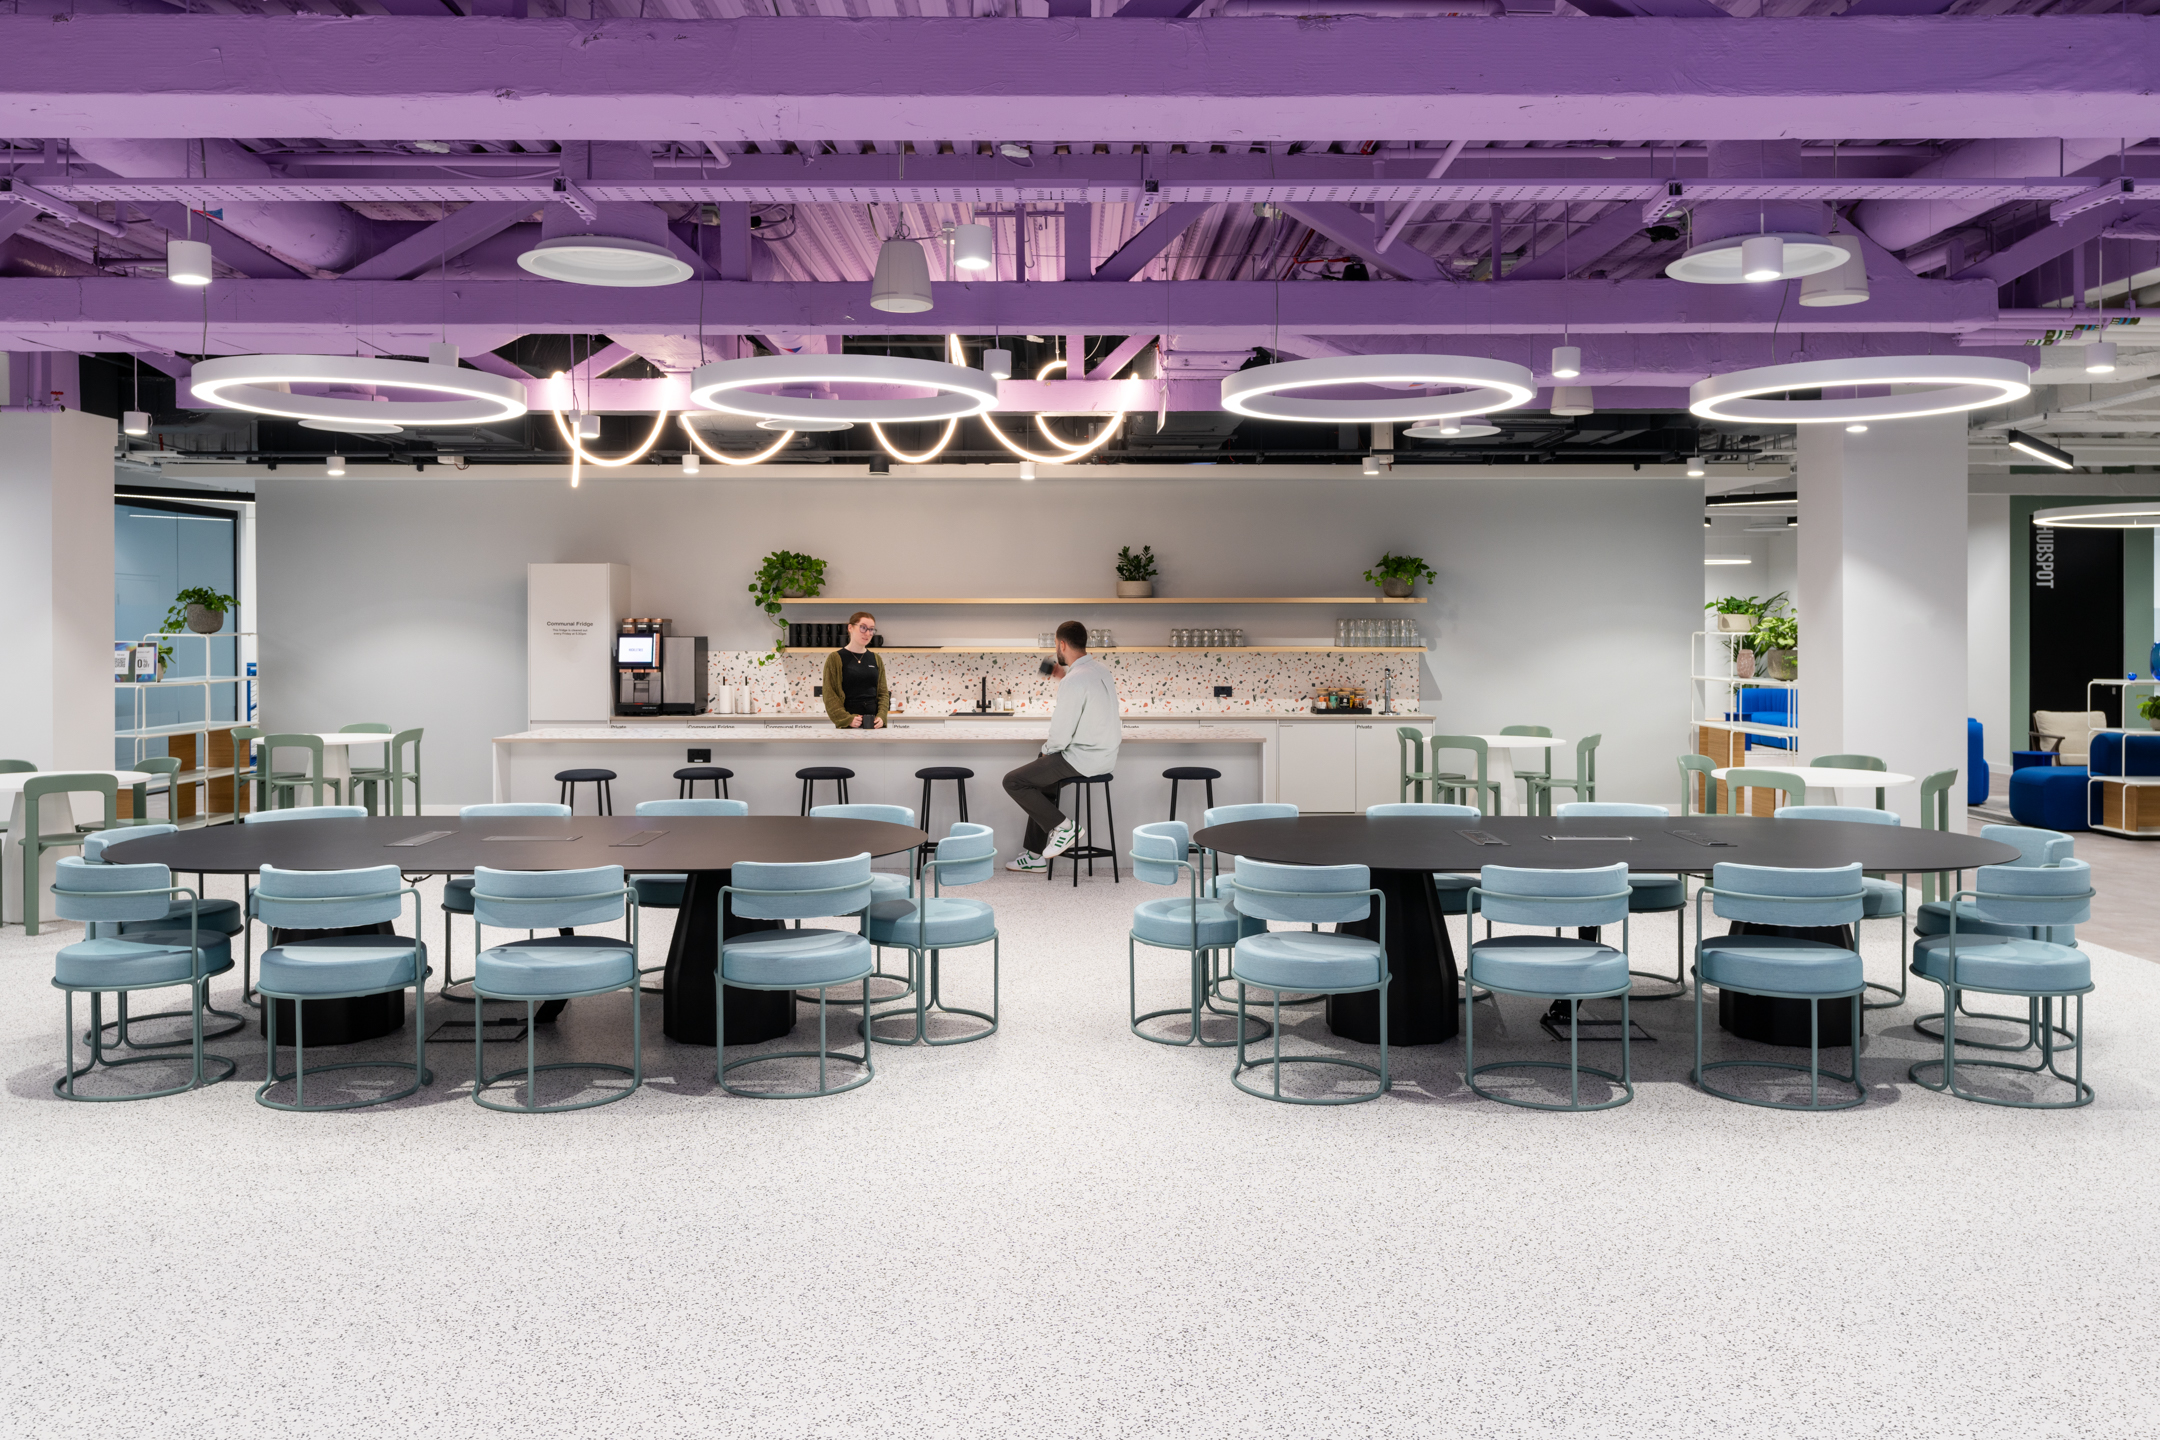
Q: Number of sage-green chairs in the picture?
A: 15